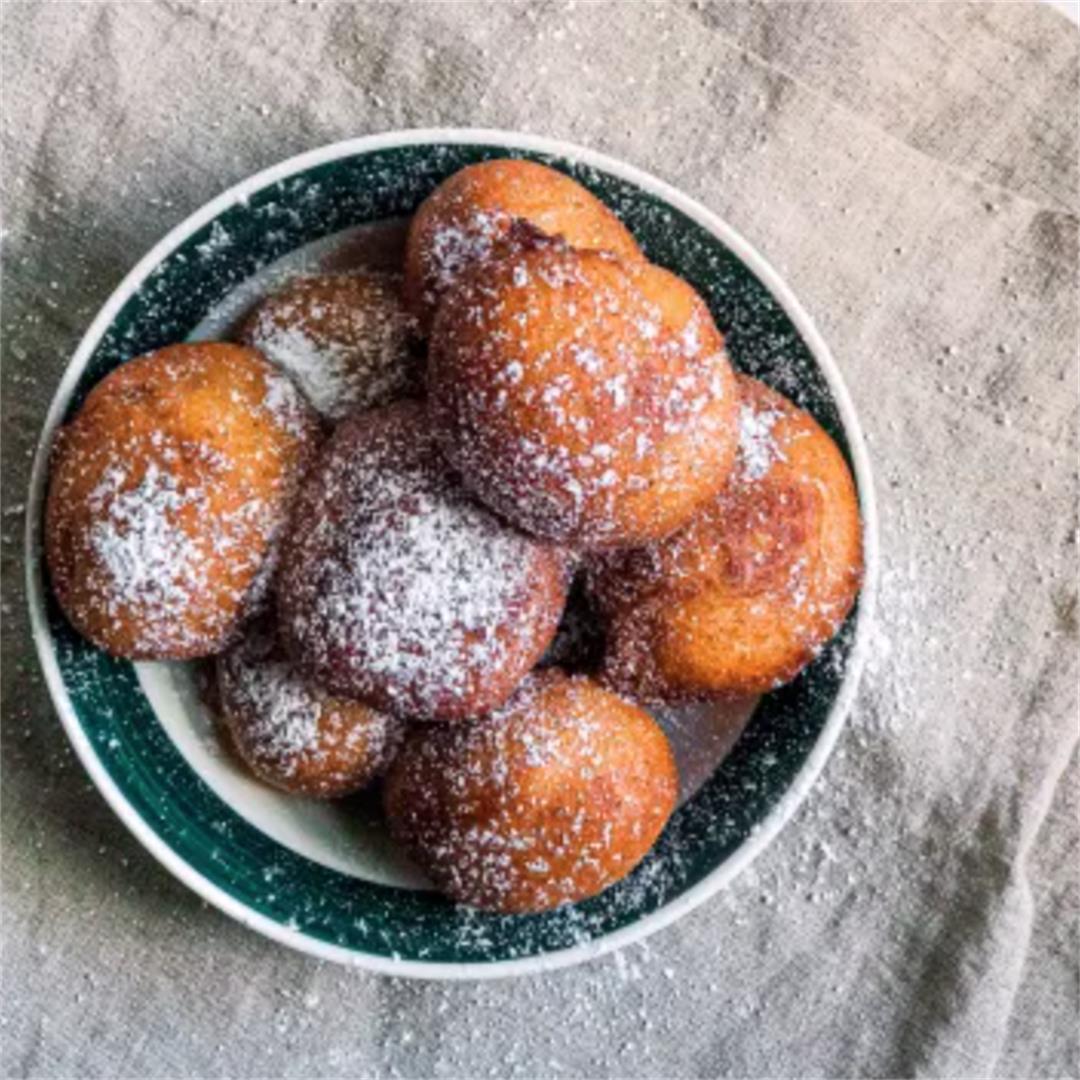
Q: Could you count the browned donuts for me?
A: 8